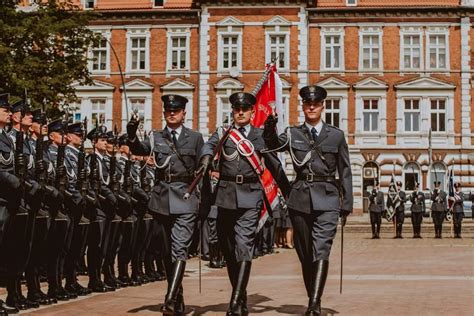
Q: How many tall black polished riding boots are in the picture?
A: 6